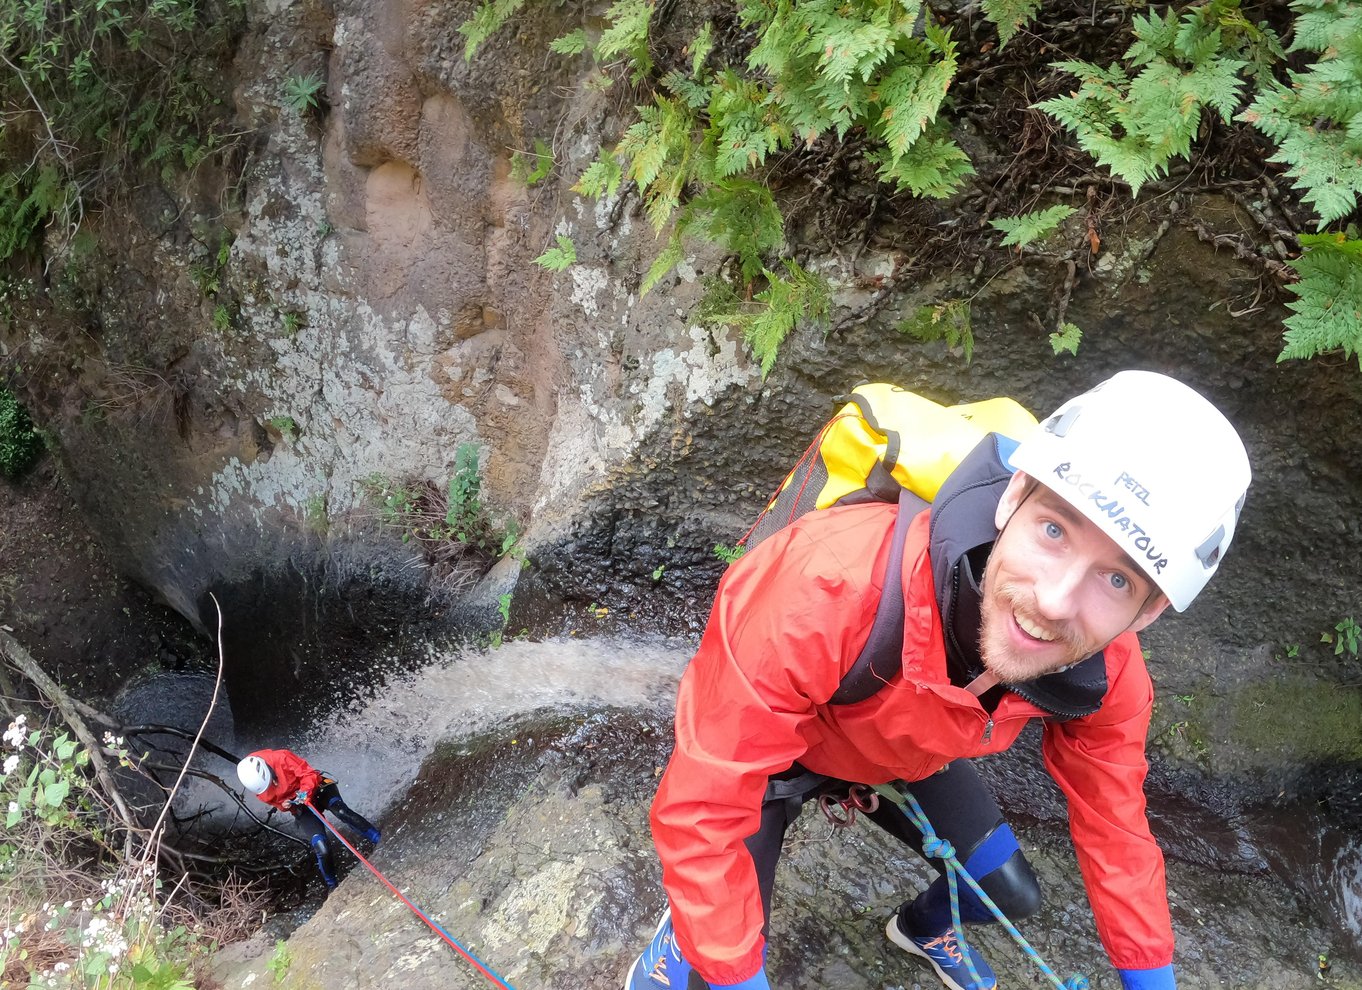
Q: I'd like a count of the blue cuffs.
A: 2